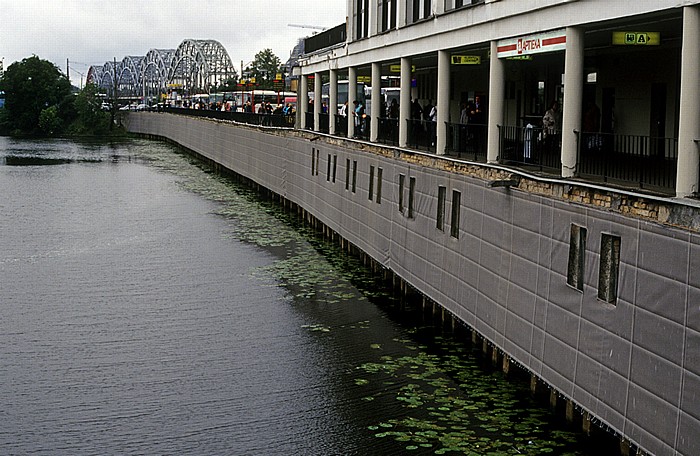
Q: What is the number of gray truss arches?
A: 5